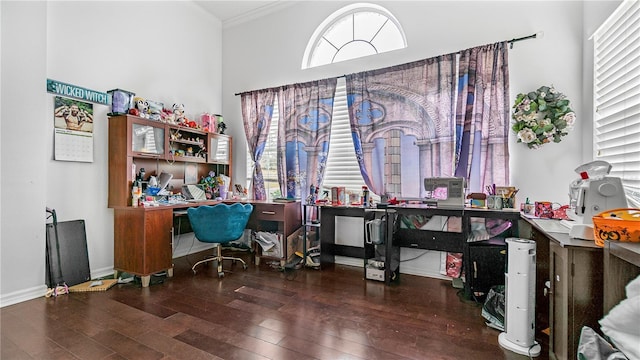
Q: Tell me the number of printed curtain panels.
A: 4